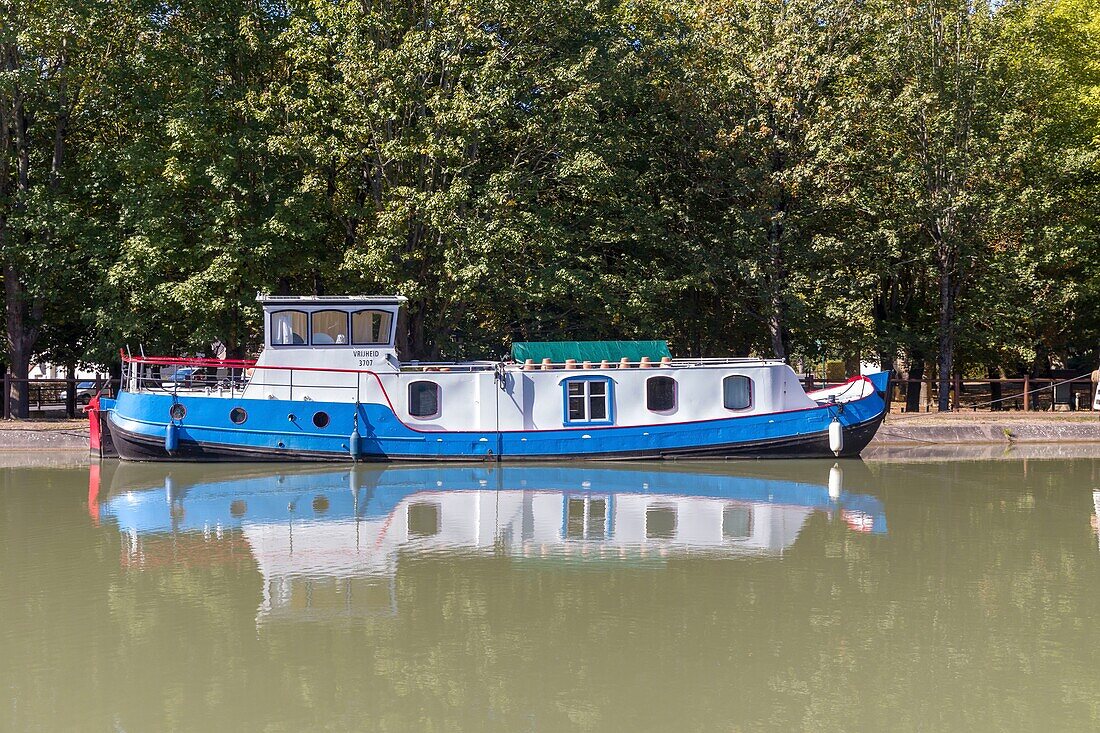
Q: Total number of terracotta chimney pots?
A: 8